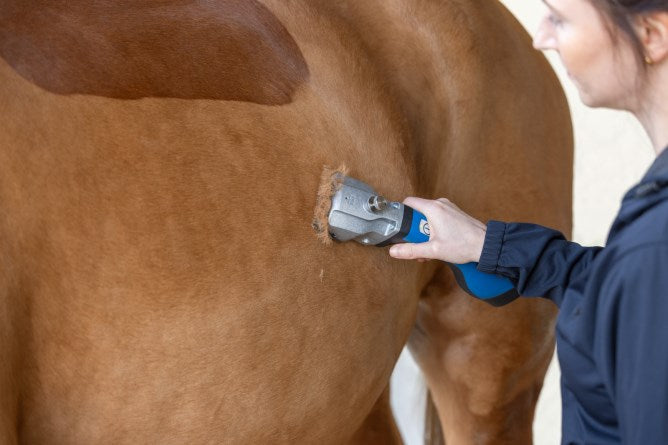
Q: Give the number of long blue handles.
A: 1